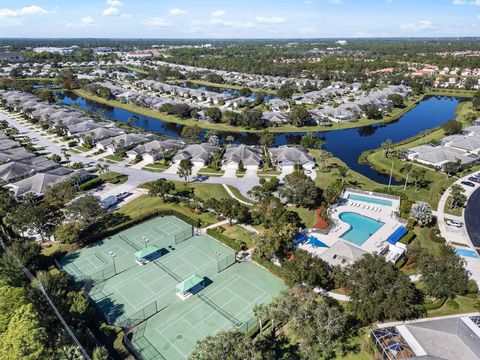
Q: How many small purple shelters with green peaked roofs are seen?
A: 0